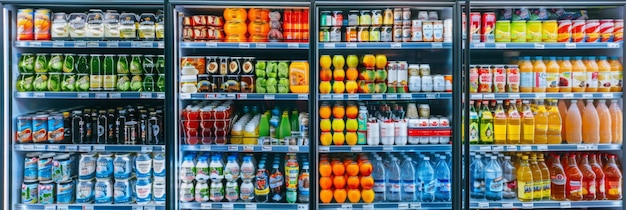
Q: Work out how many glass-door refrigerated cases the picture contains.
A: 4